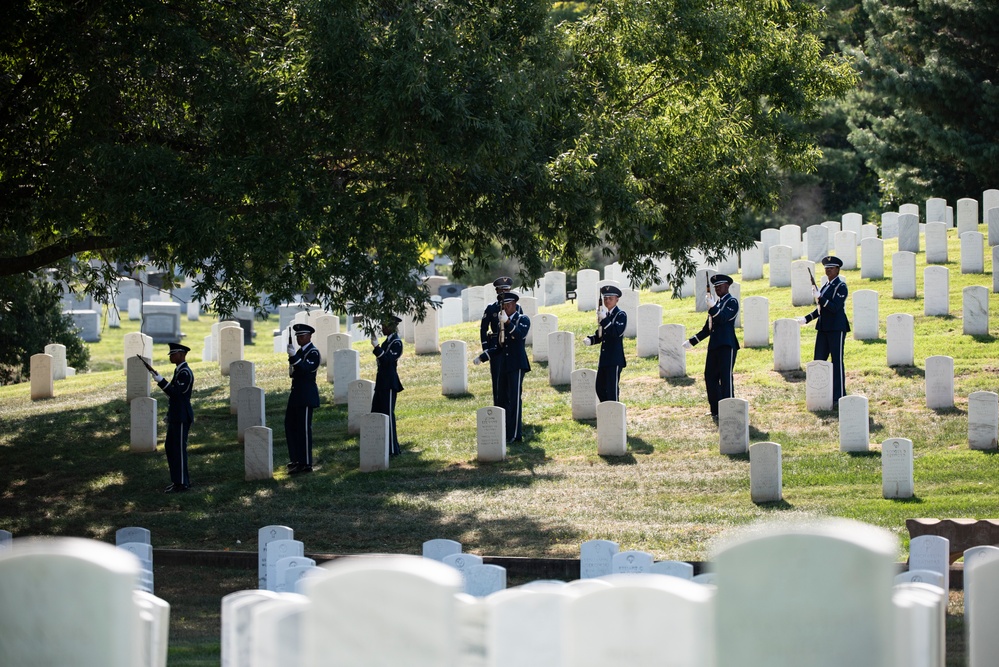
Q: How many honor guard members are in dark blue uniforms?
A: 8